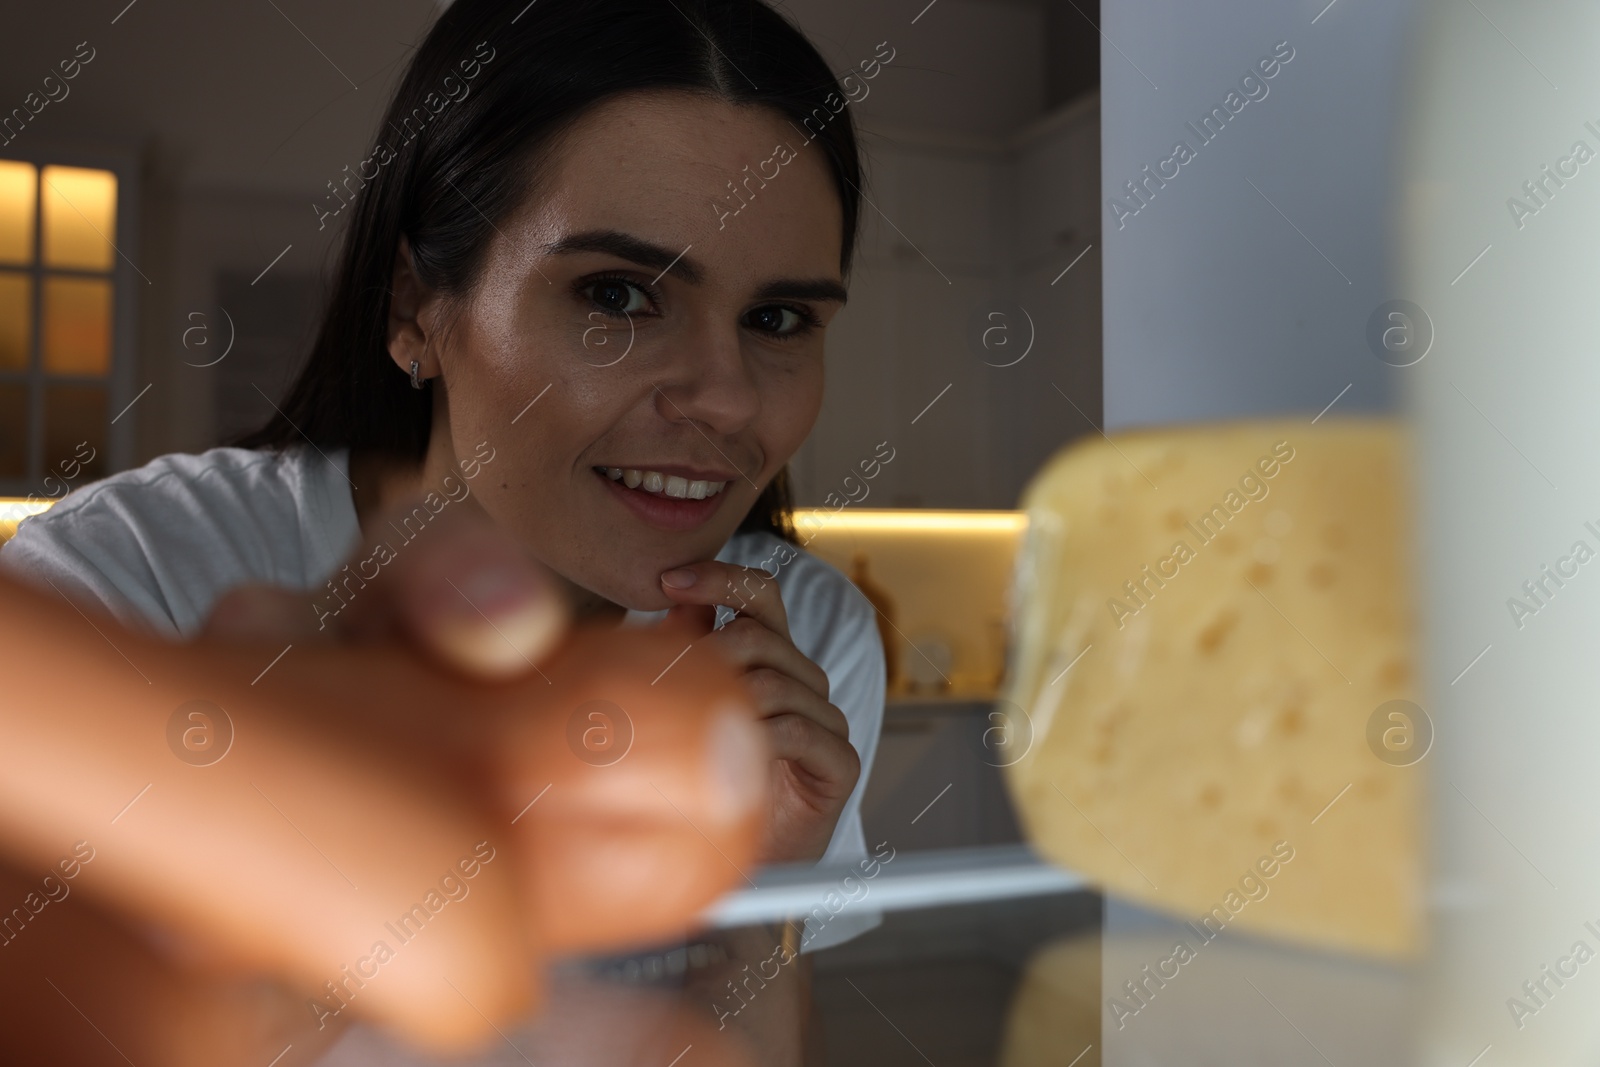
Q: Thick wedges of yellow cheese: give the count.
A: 1